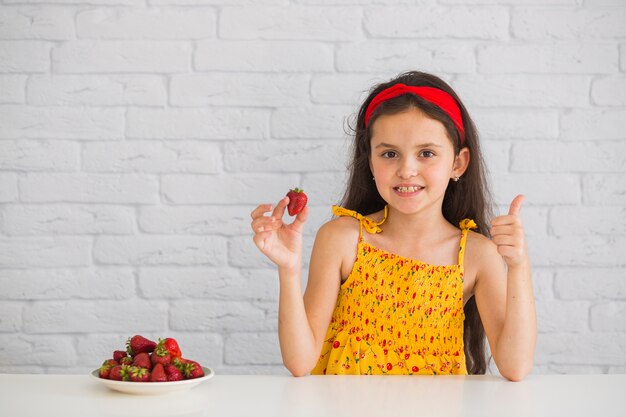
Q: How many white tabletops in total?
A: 1